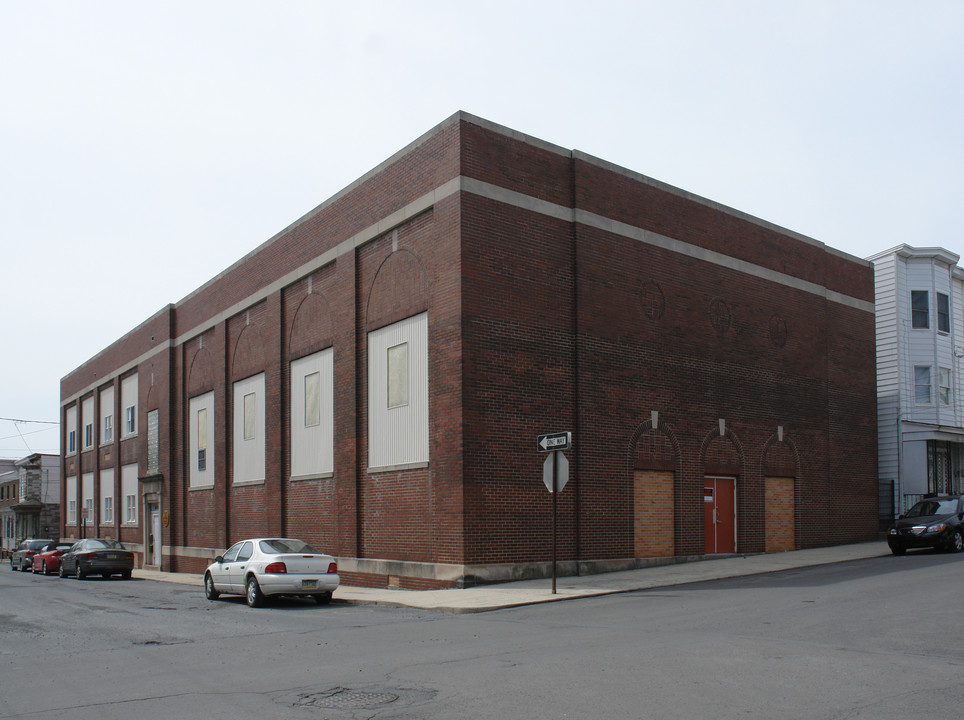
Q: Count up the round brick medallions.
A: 3